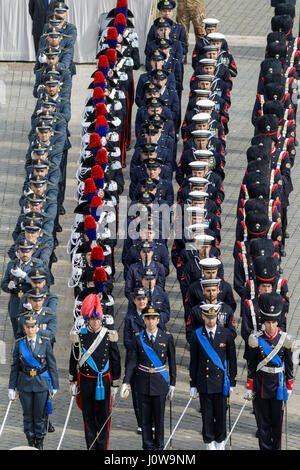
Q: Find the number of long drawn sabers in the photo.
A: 5